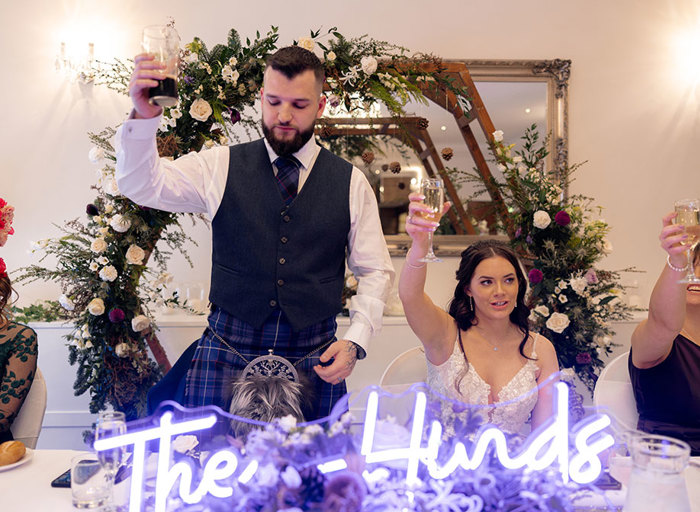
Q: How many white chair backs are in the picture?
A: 3